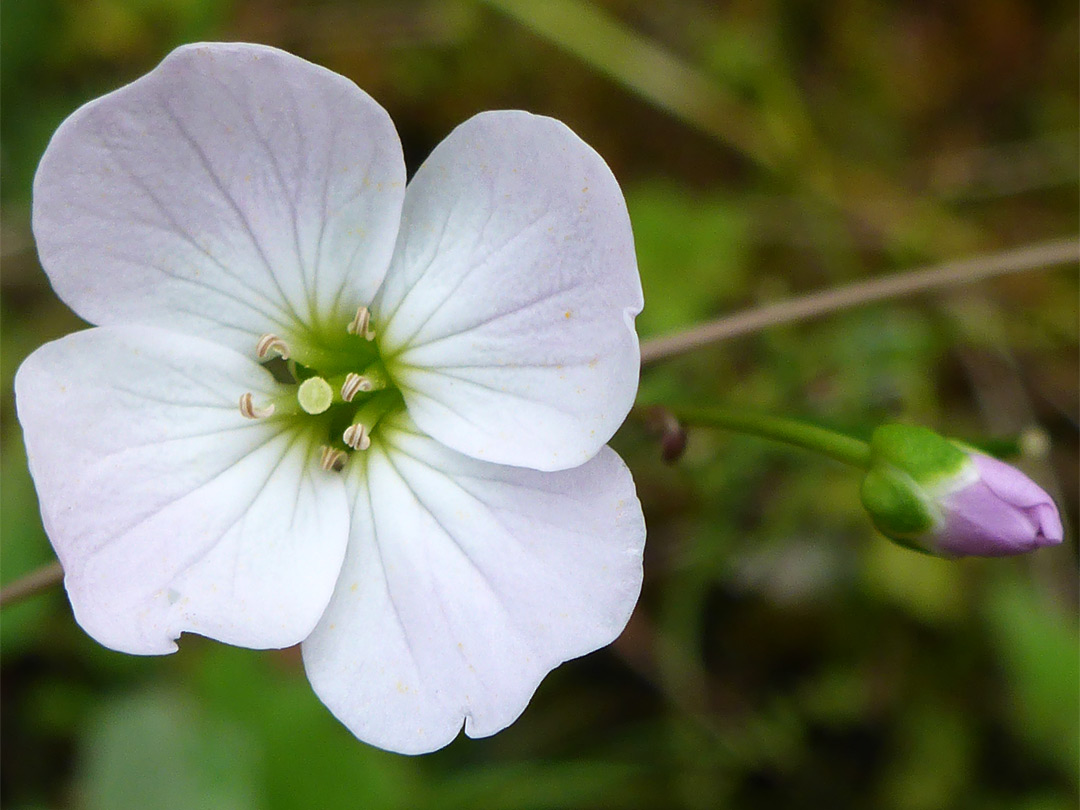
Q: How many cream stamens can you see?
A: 6